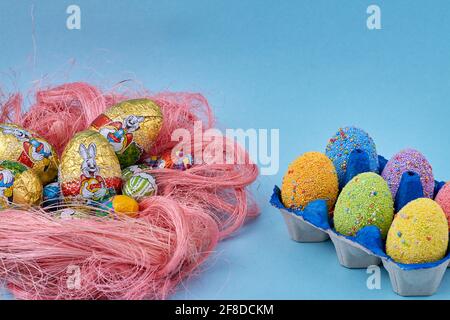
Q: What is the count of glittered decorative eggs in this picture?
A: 6